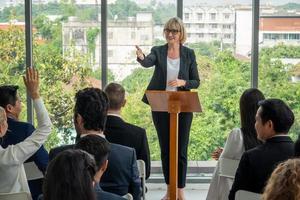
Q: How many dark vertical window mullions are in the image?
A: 4